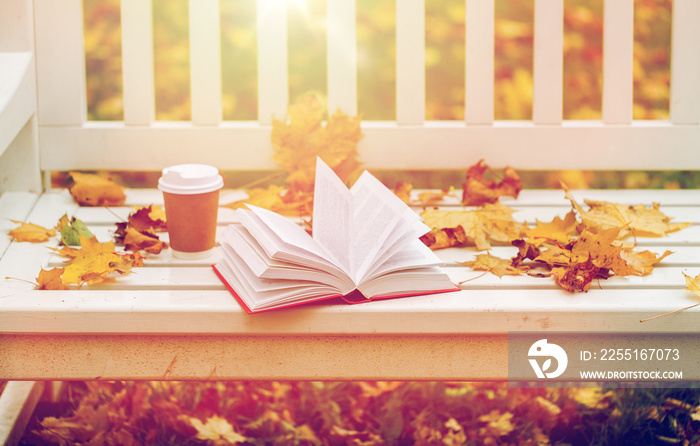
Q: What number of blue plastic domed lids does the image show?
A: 0